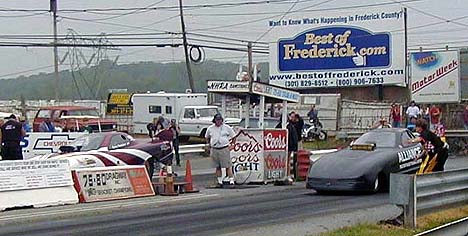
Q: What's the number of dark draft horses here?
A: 0